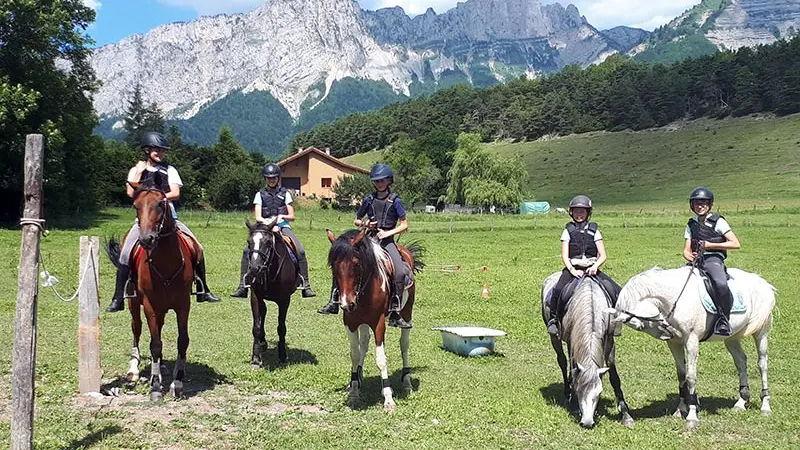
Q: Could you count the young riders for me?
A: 5